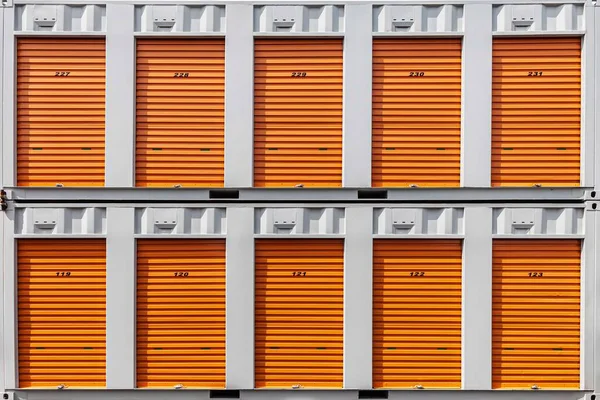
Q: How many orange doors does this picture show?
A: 10